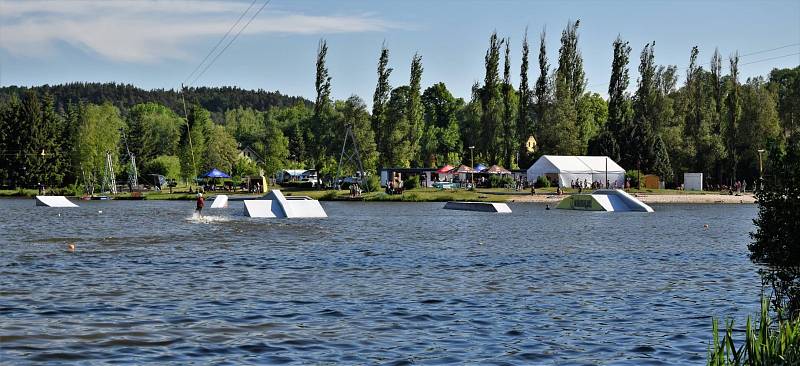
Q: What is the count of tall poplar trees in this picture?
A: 13